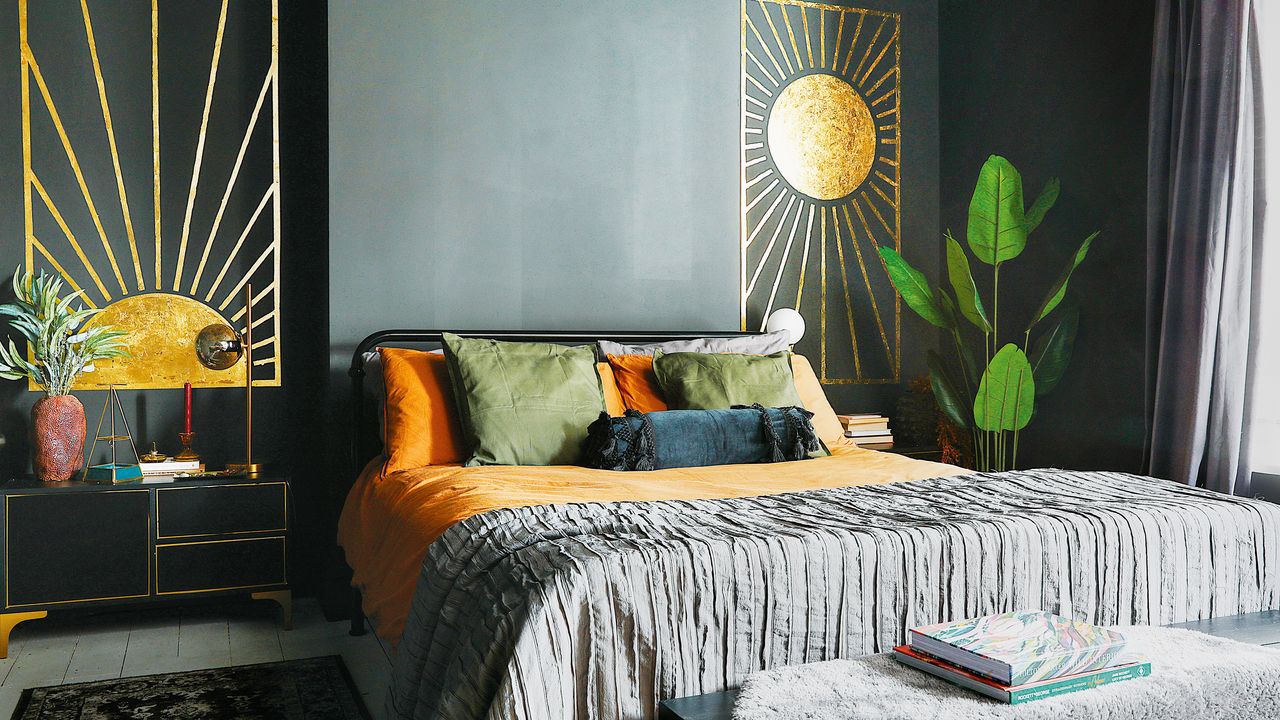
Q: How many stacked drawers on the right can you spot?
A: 2